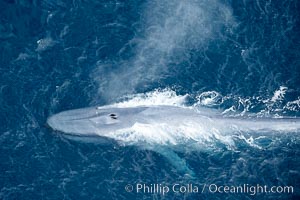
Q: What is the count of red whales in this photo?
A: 0